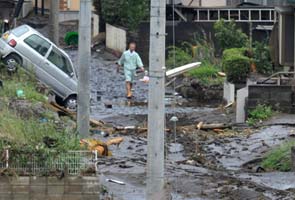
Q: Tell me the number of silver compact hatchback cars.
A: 1